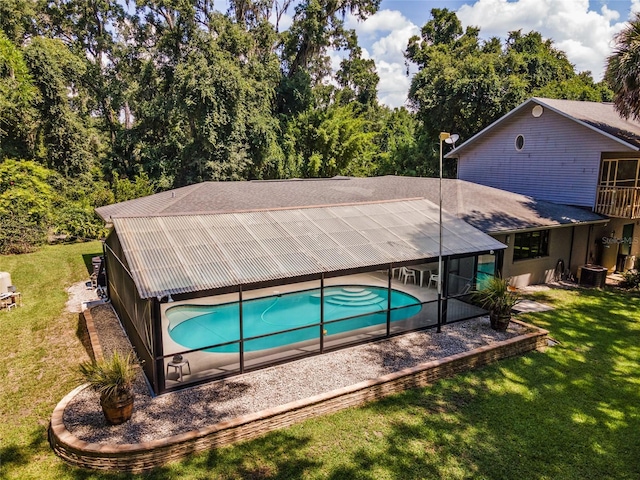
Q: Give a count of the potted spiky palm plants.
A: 2